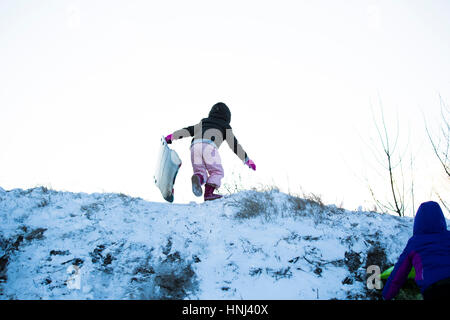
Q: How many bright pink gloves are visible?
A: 2